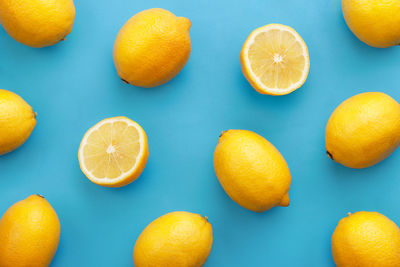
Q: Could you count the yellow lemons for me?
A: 11